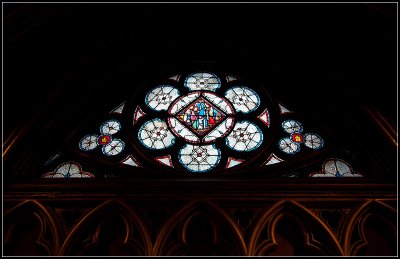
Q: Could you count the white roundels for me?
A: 12